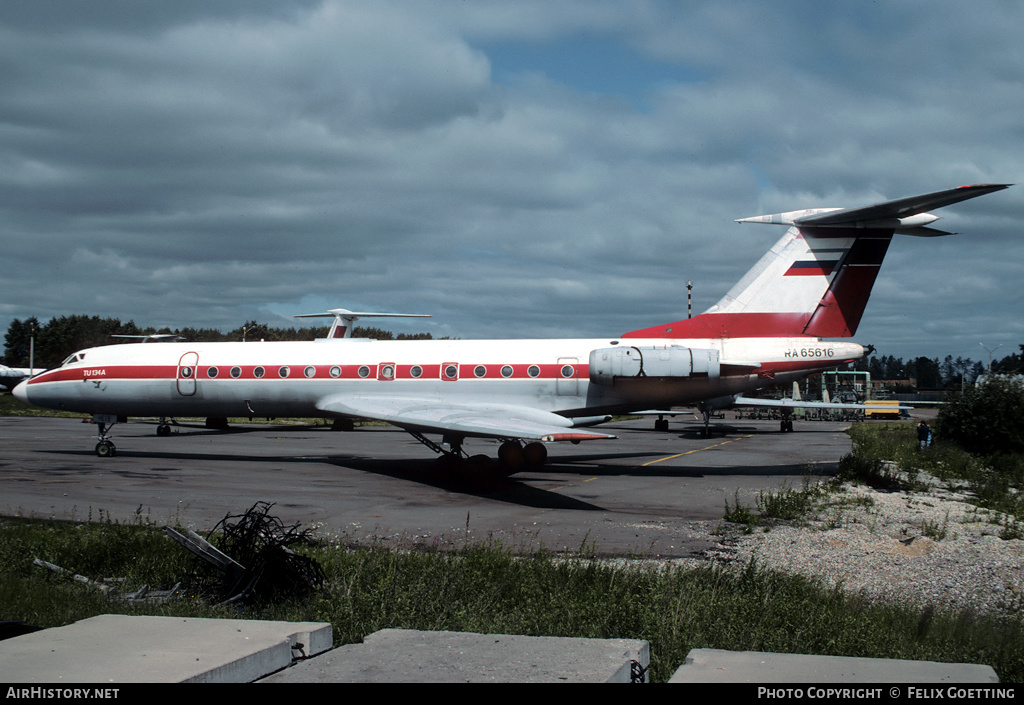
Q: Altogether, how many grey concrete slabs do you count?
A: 3